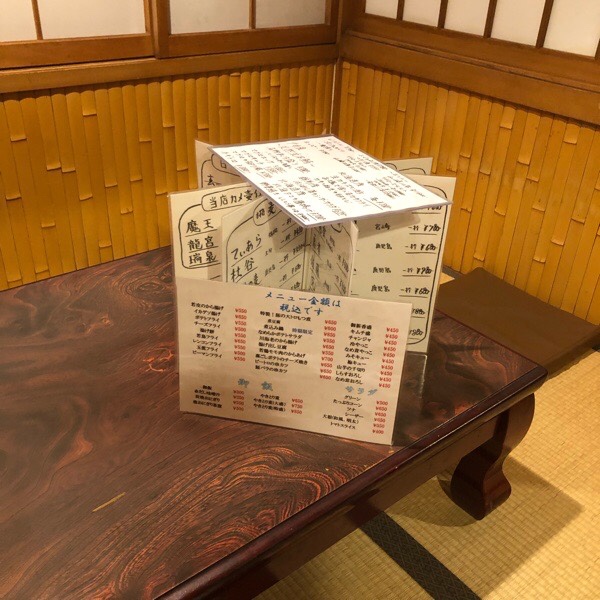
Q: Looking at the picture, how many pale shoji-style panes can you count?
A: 9